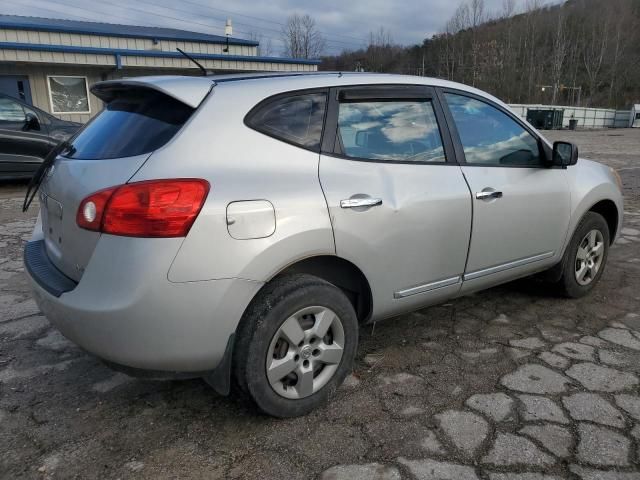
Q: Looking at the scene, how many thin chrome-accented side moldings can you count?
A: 2